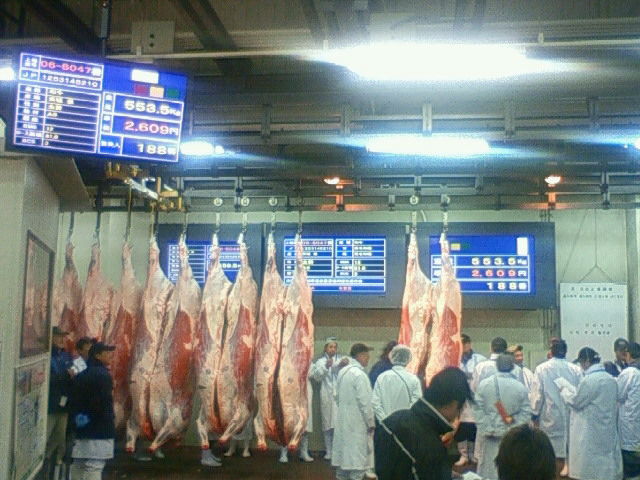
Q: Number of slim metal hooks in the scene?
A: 11